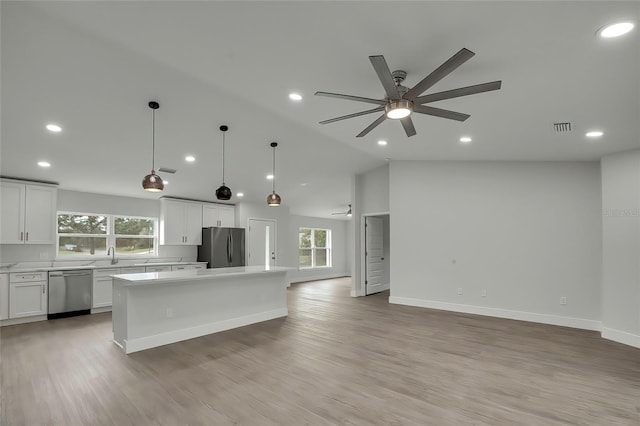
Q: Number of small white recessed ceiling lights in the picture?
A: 11